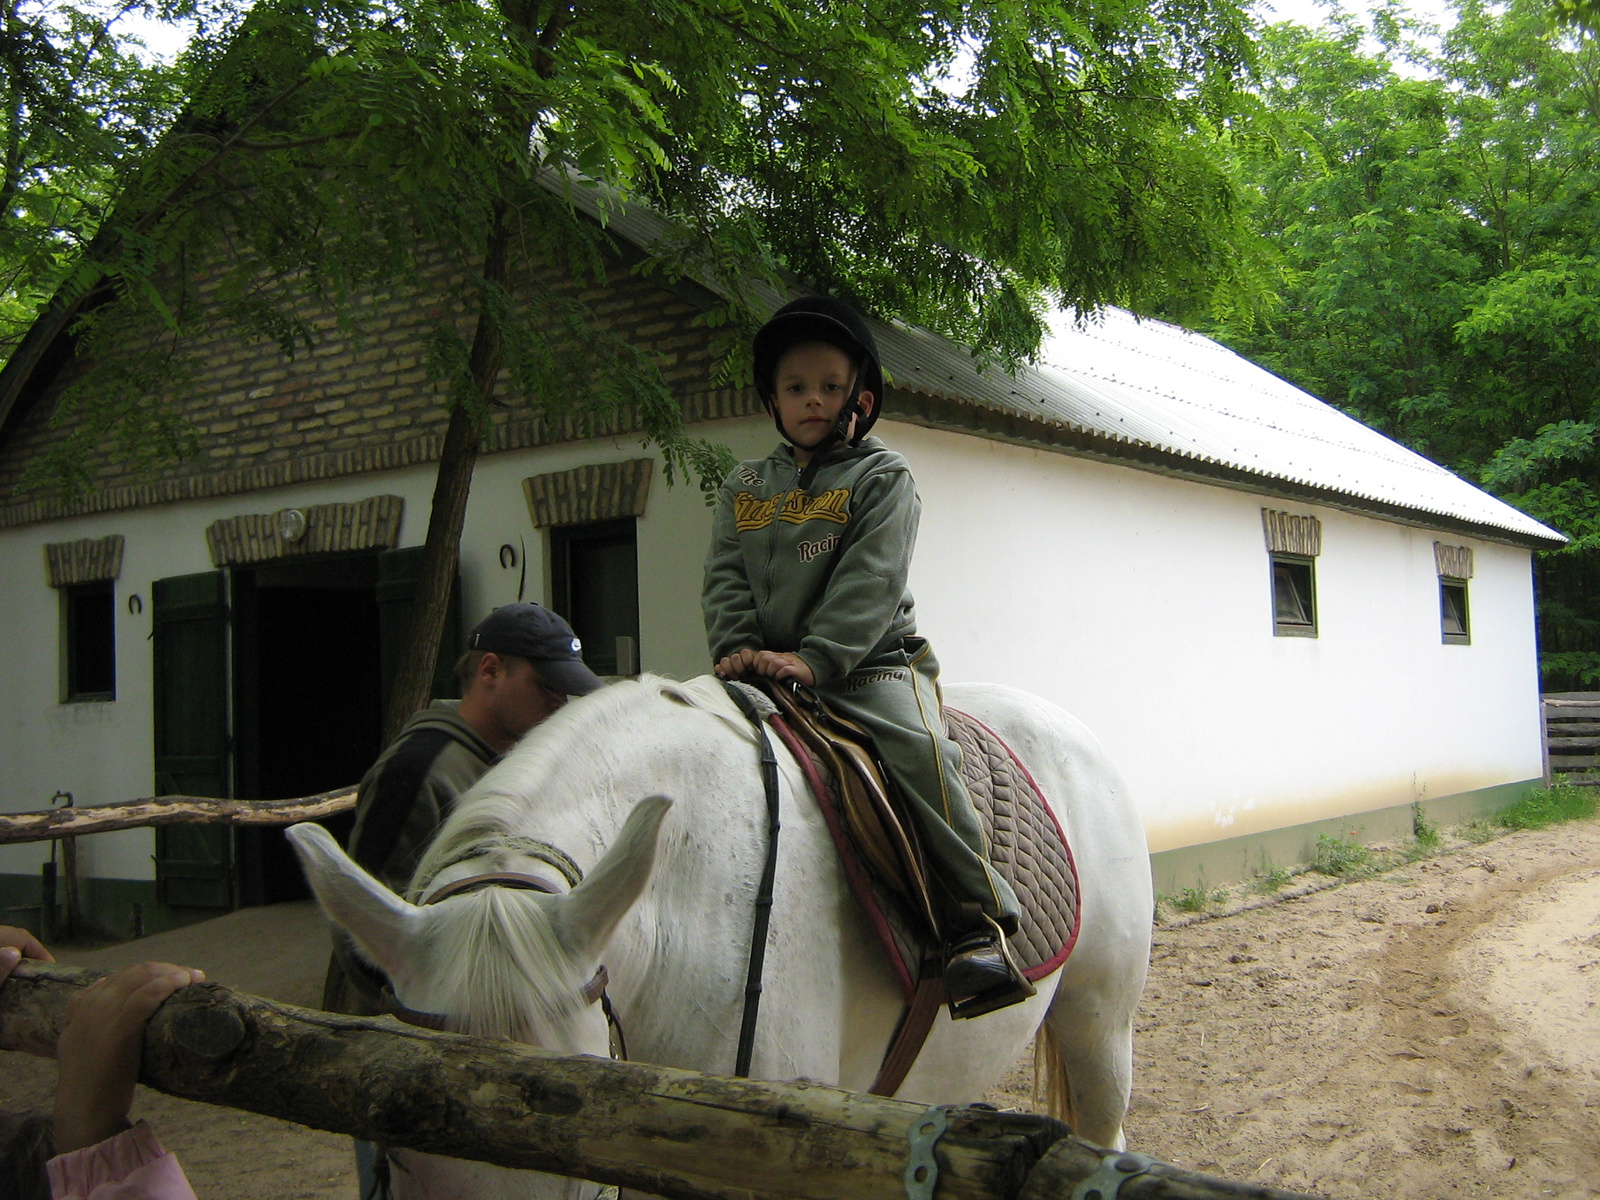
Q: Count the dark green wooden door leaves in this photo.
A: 2